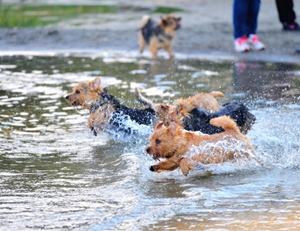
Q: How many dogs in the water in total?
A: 4